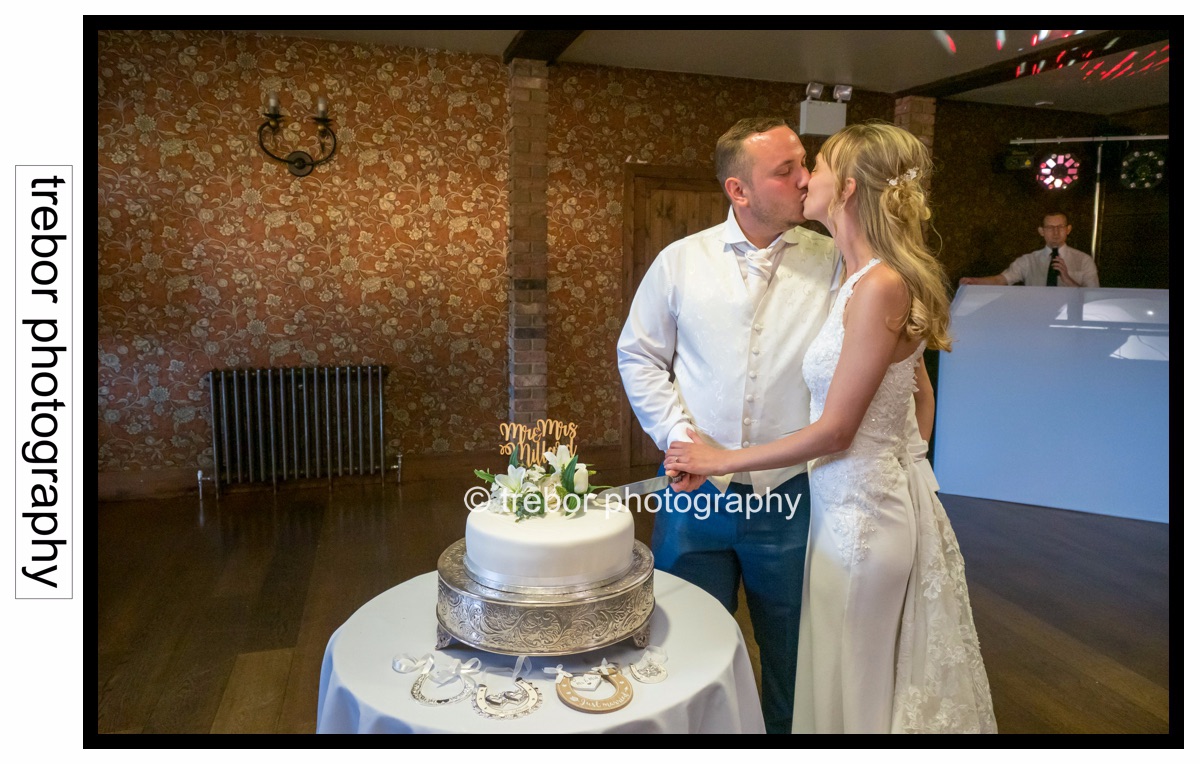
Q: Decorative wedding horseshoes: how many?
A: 4